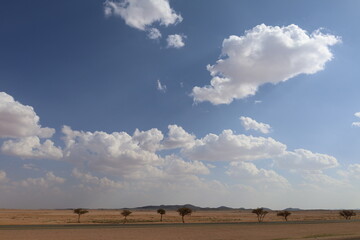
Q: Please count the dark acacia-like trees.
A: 7